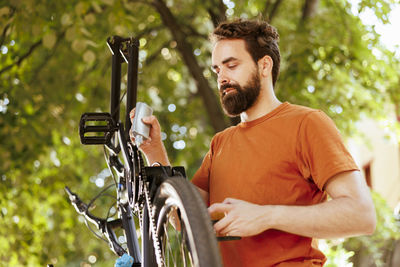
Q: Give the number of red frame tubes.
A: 0